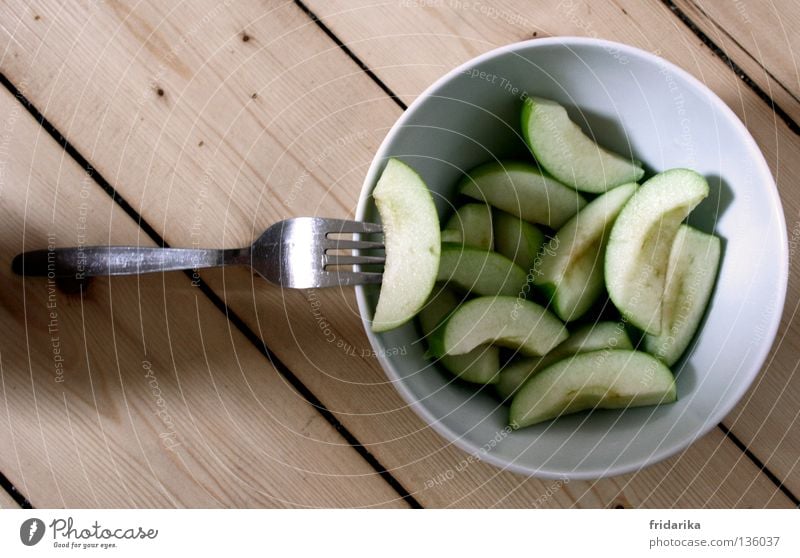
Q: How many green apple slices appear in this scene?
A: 13